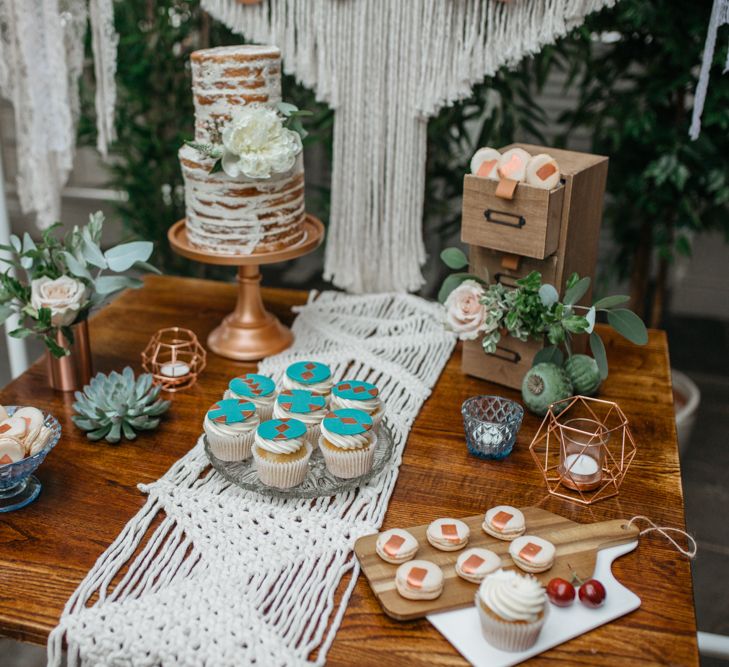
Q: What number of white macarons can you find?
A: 14